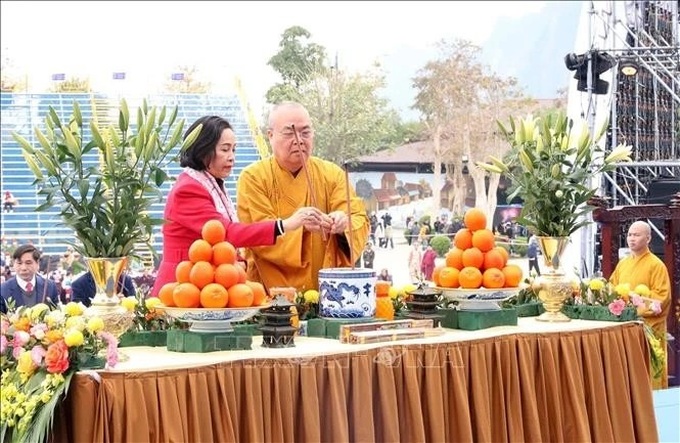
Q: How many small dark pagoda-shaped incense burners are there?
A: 2